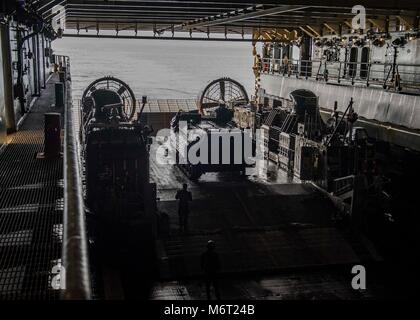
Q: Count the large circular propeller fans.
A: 2